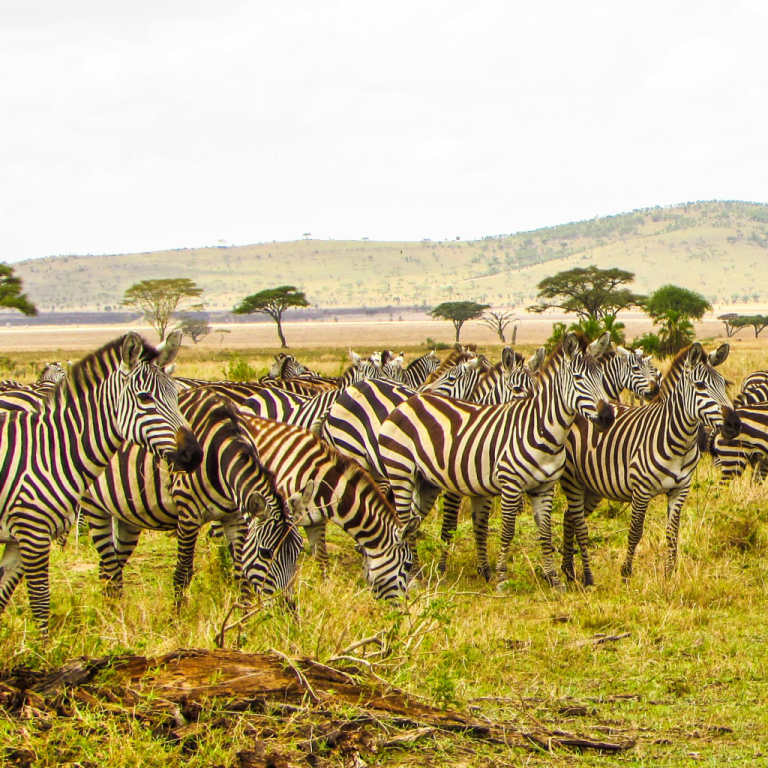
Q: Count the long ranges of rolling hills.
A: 1